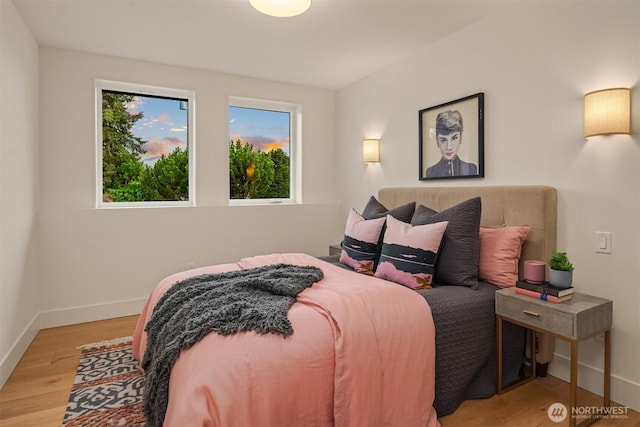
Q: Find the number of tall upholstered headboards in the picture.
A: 1